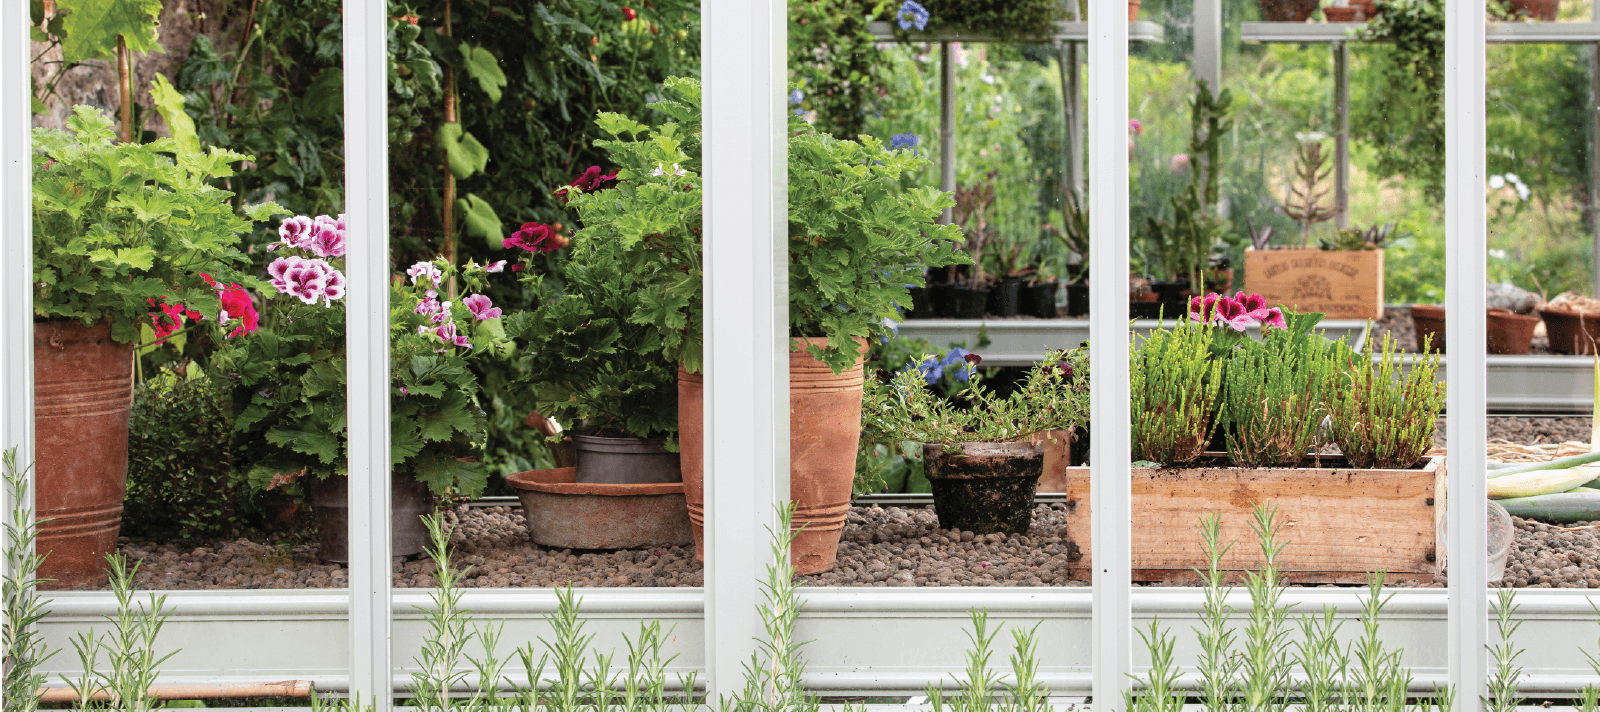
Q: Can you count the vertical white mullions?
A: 5